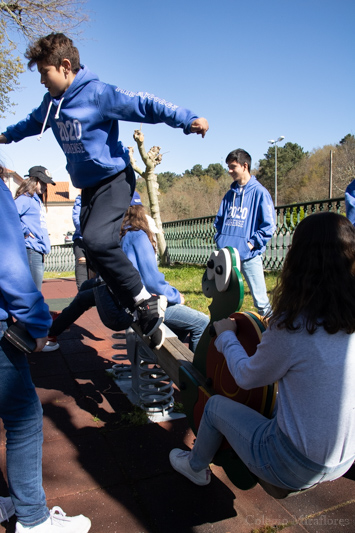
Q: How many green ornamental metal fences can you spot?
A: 1